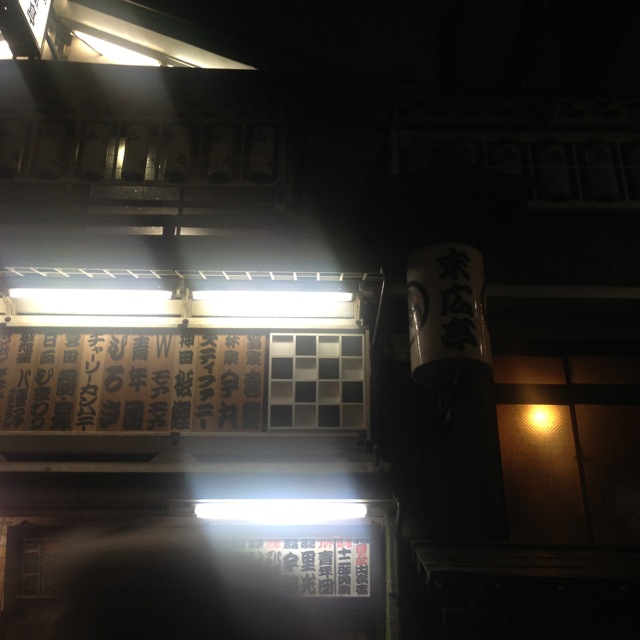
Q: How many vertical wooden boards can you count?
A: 12